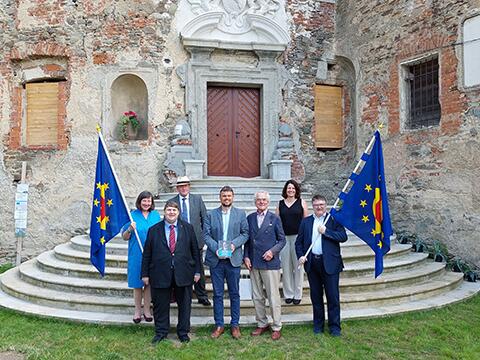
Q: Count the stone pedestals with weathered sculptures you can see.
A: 2